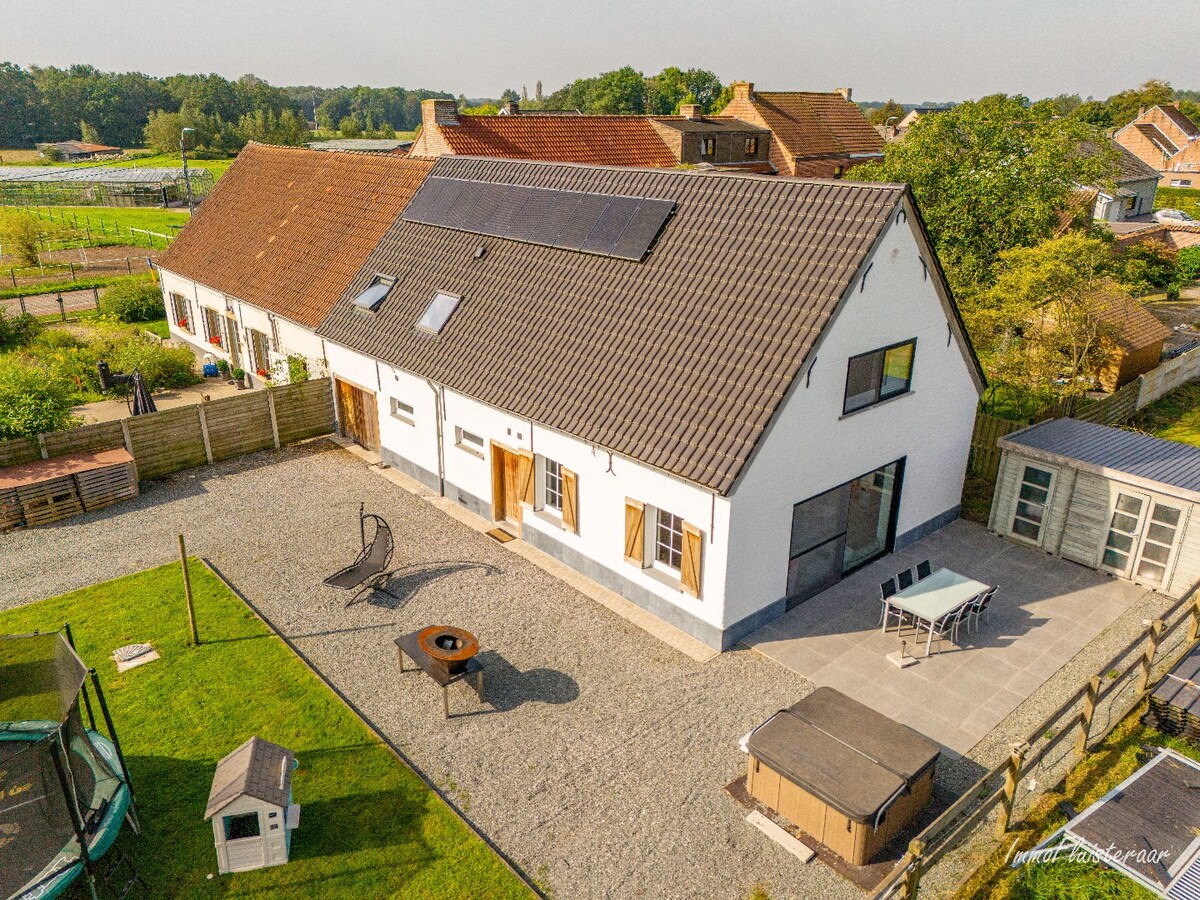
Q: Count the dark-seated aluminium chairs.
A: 6